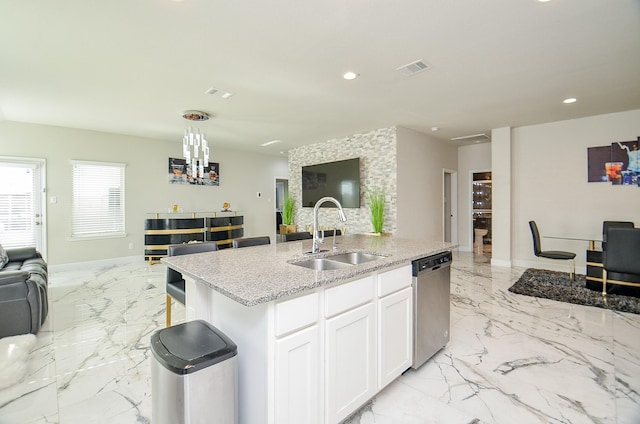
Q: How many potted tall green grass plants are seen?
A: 2